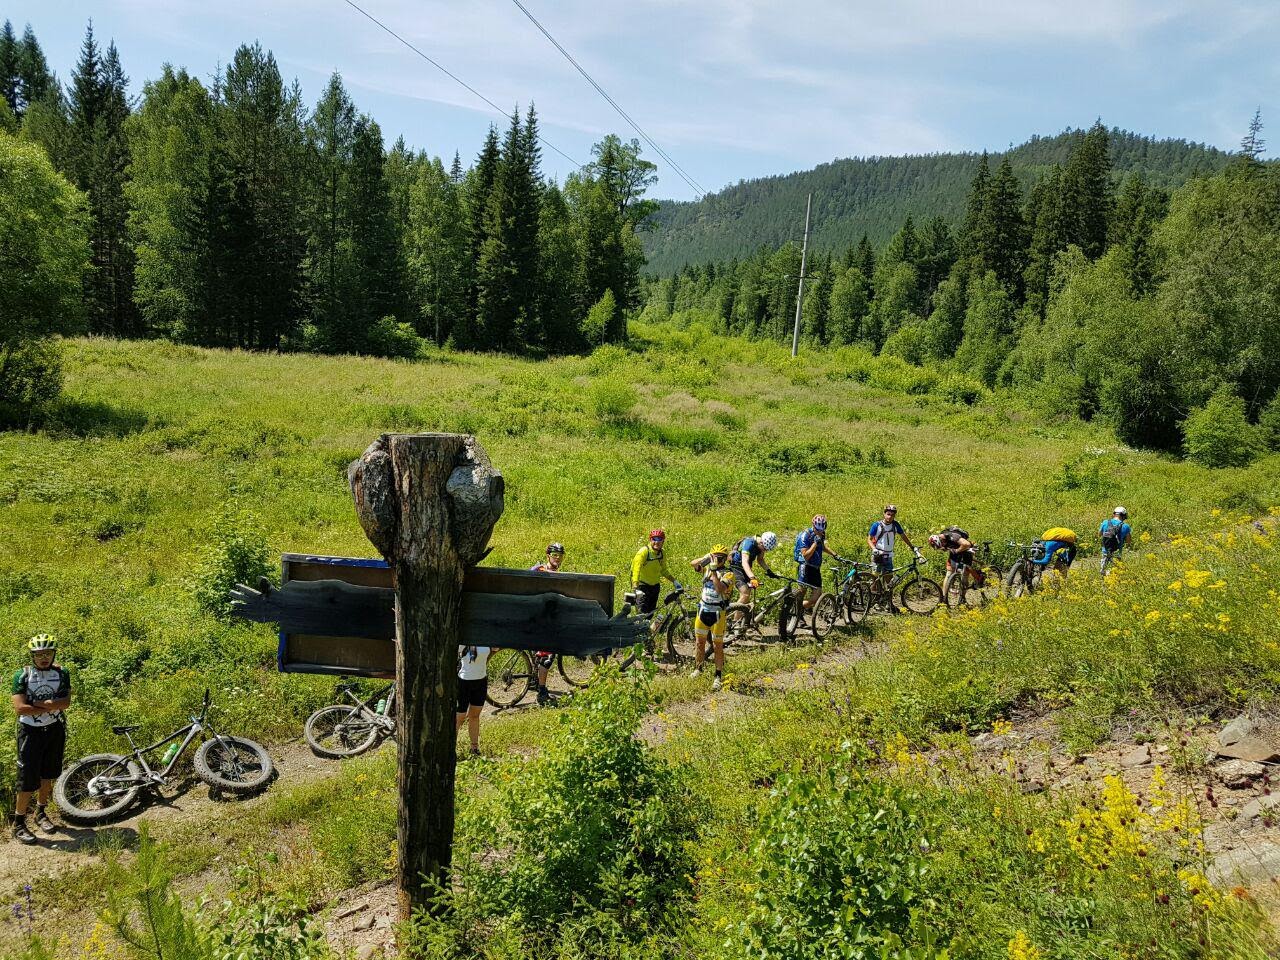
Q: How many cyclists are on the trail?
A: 11